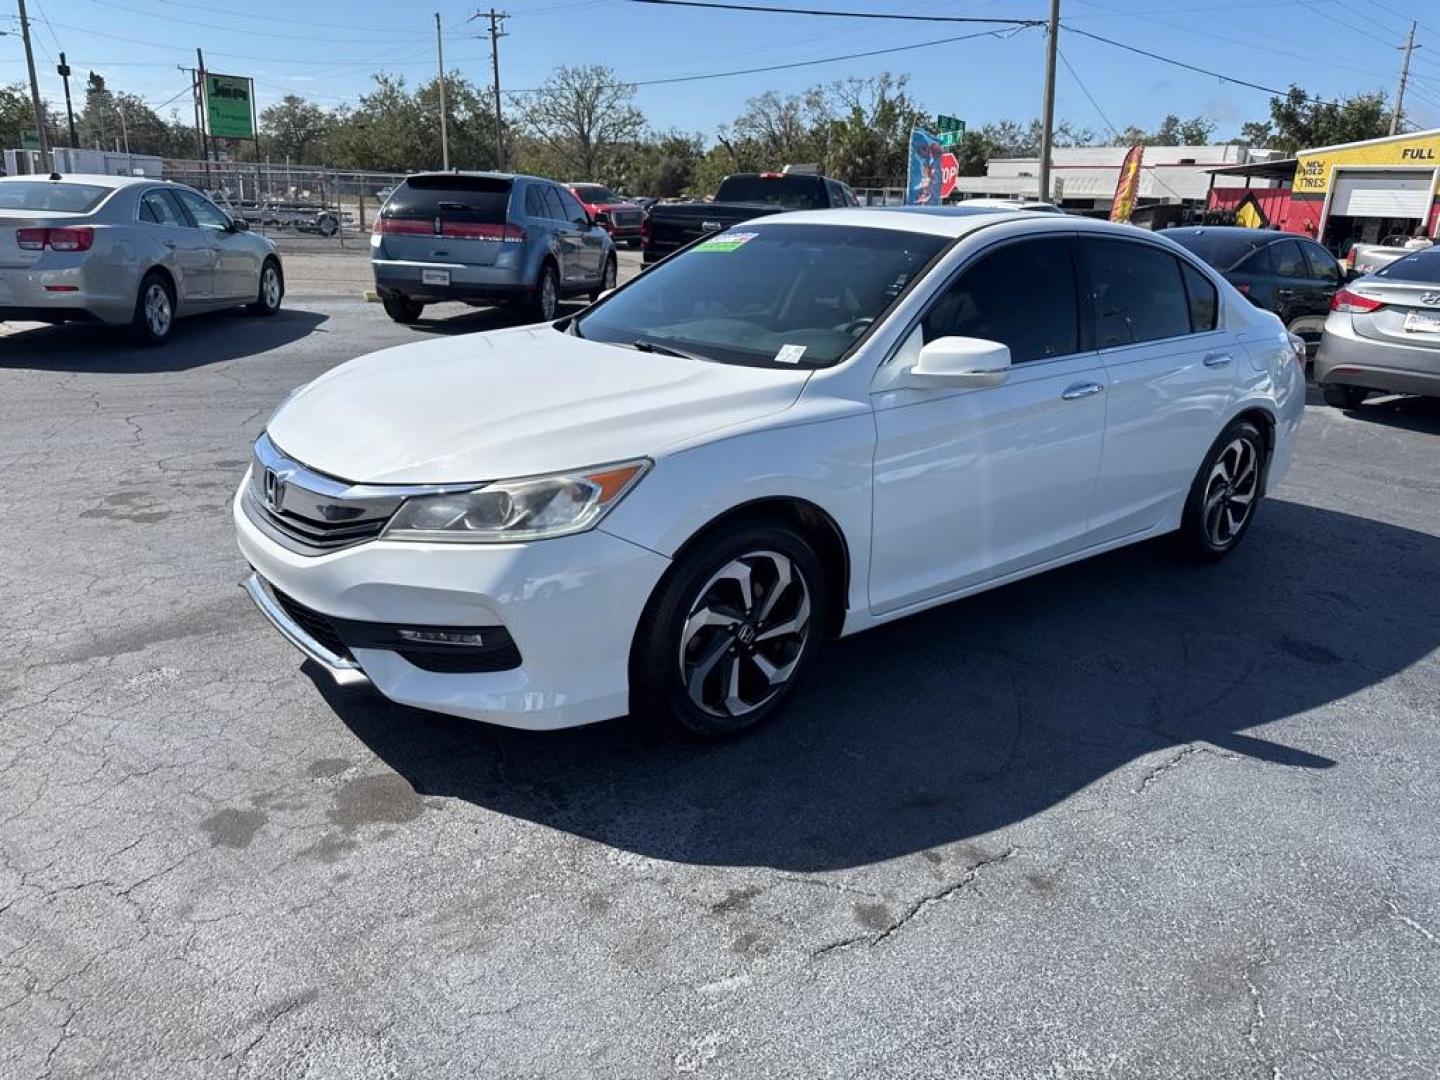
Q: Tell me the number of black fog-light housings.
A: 1